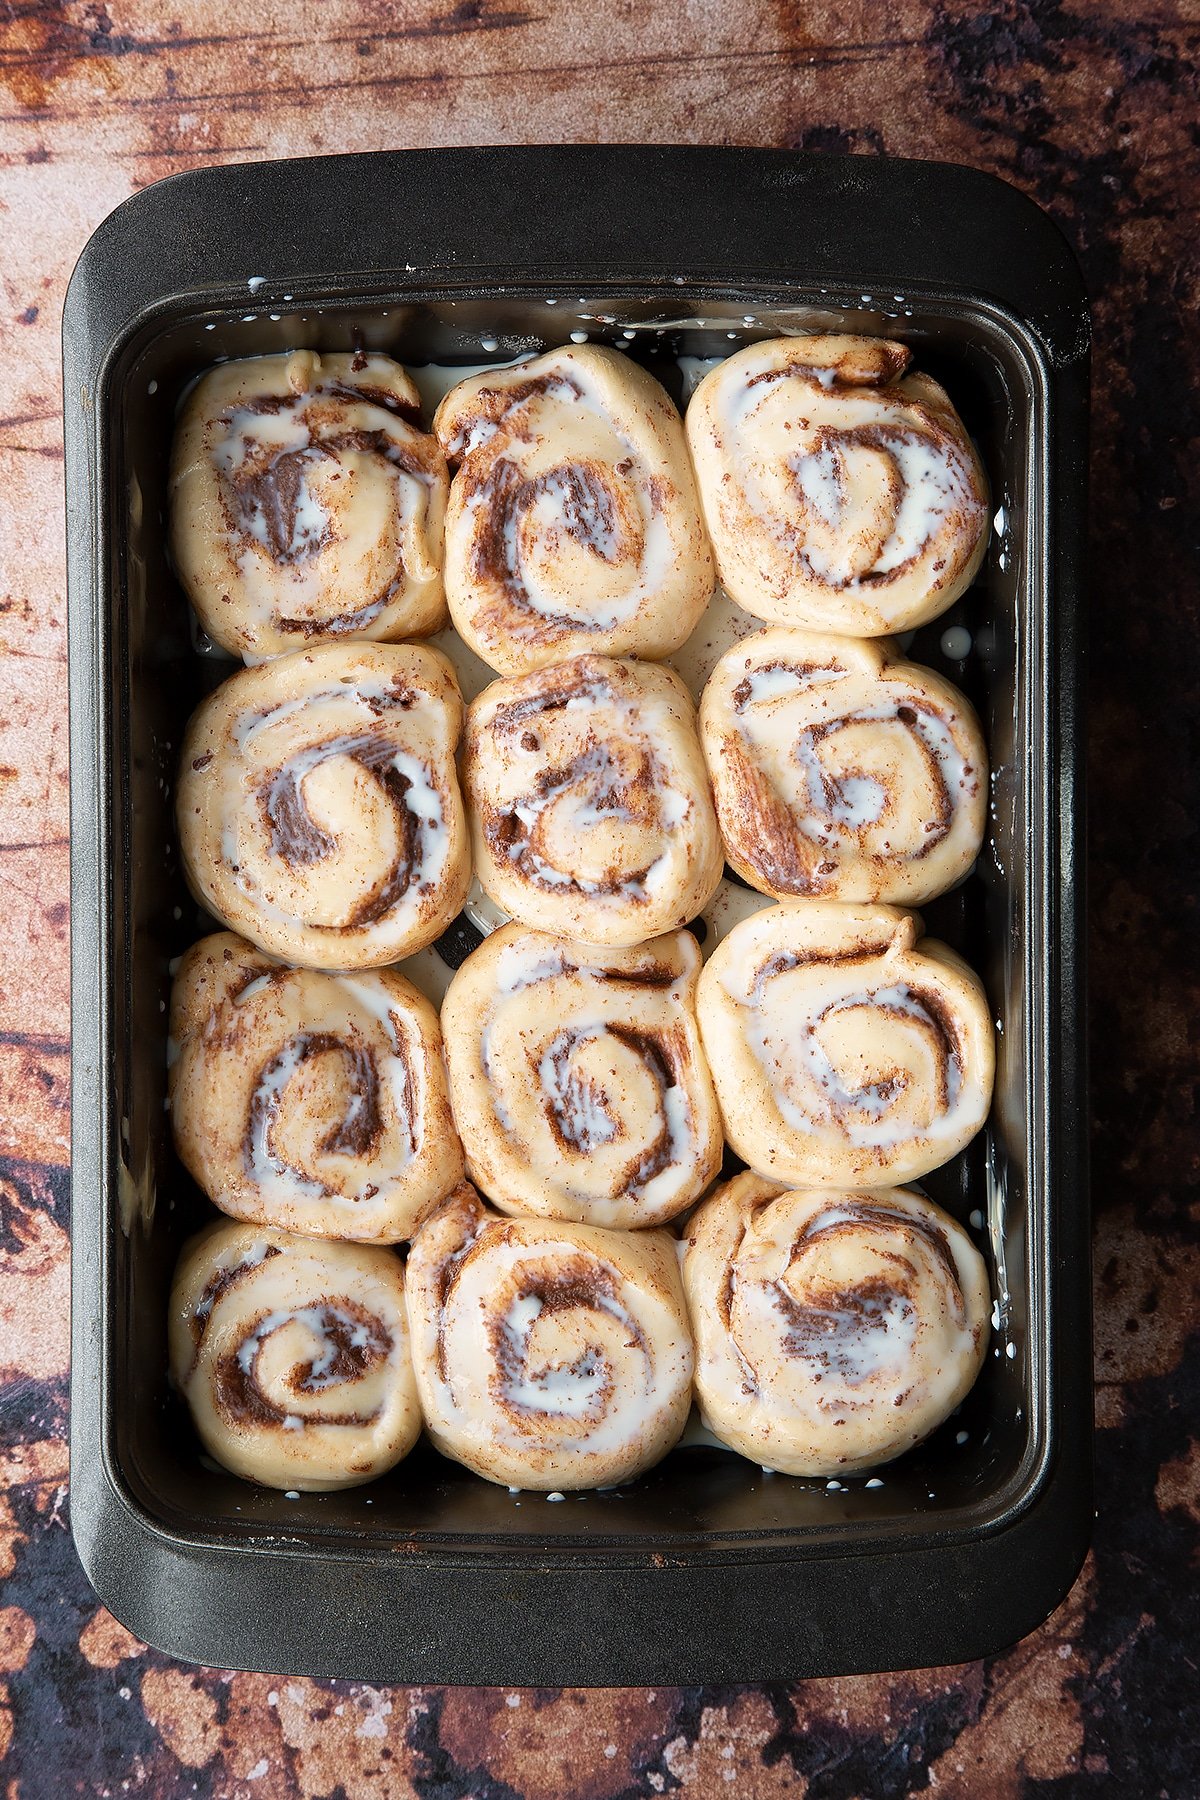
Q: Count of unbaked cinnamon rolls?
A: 12